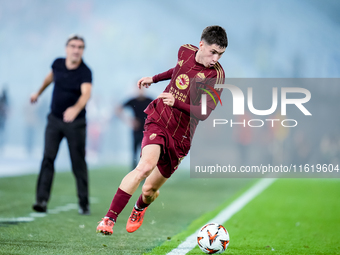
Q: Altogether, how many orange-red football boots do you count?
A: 2